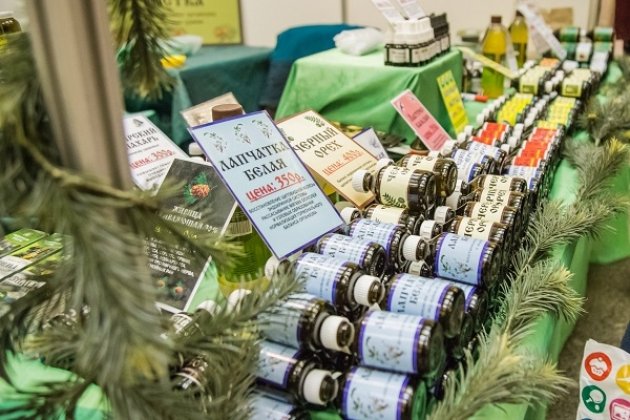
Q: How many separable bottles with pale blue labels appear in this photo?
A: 11